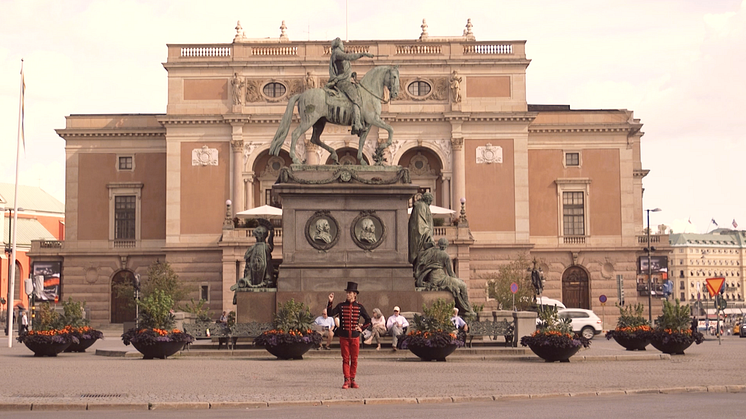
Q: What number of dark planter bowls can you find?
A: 8